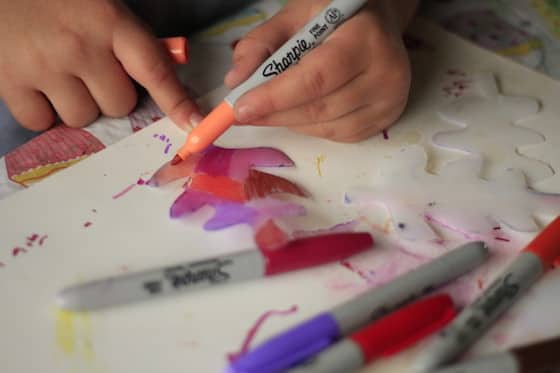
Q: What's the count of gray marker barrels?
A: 6